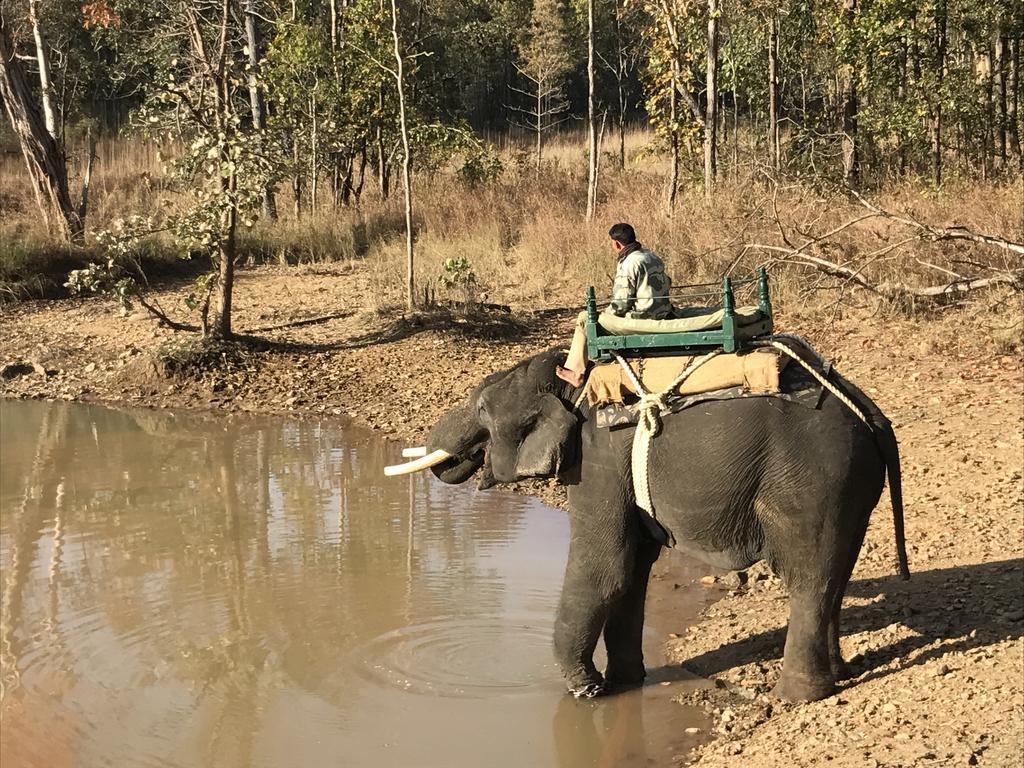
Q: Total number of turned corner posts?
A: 3